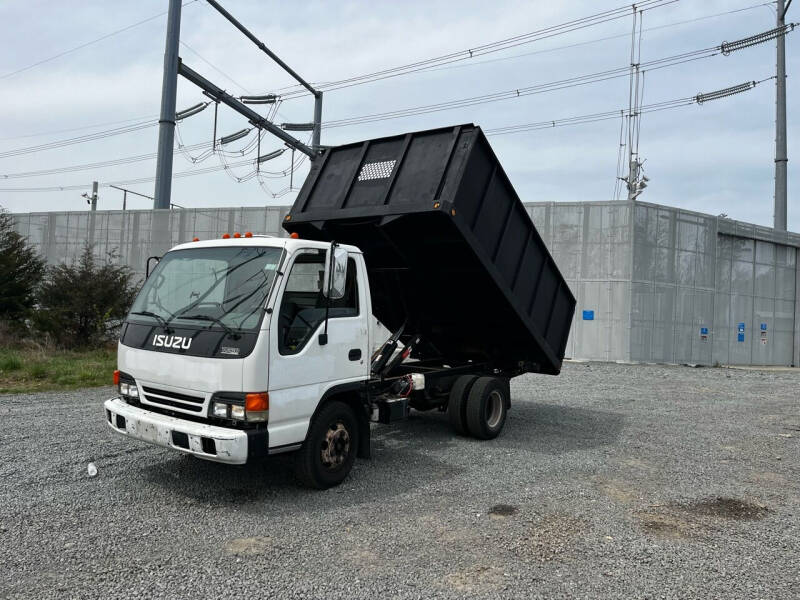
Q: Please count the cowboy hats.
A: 0